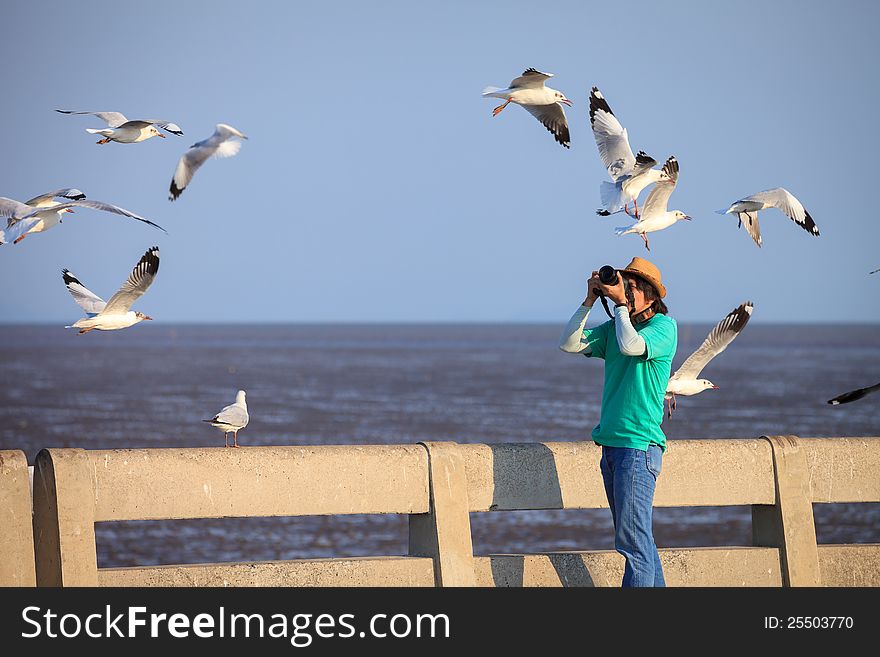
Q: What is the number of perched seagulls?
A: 1